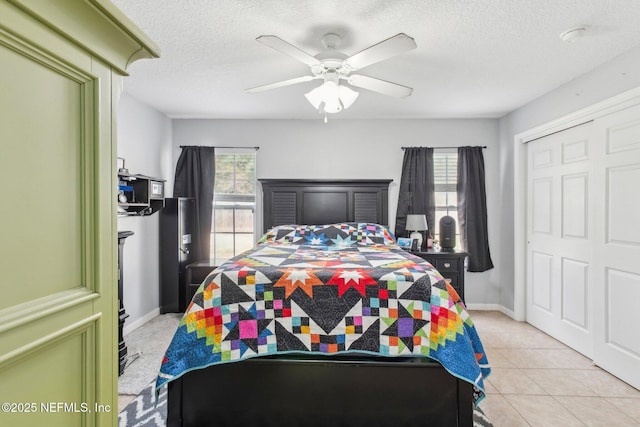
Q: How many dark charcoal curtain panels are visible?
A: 3